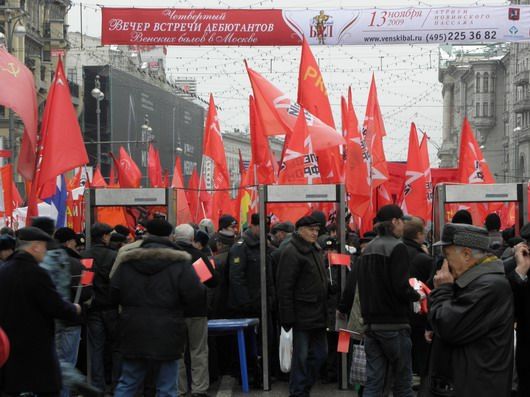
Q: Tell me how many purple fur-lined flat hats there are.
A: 0